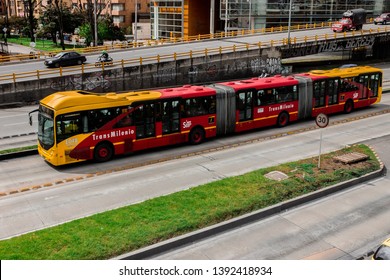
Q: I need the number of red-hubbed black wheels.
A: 4